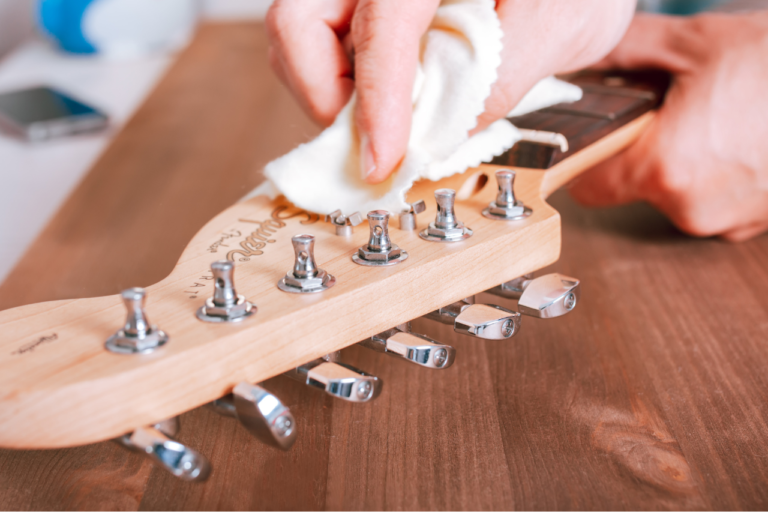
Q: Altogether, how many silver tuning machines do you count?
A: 6